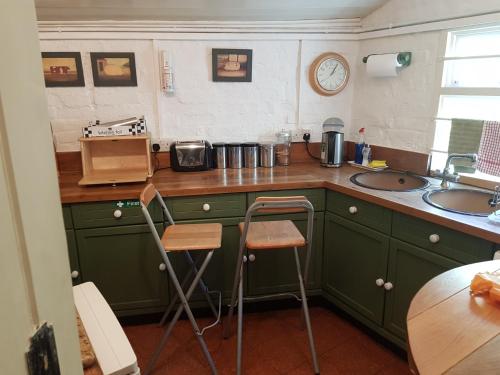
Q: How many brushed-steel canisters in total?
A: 4